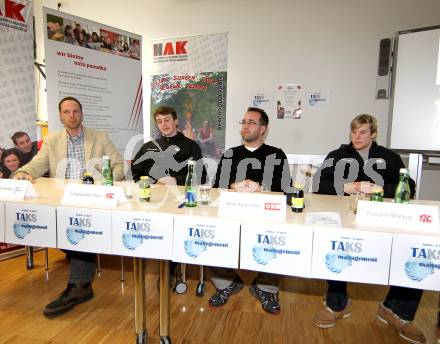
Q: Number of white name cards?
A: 4